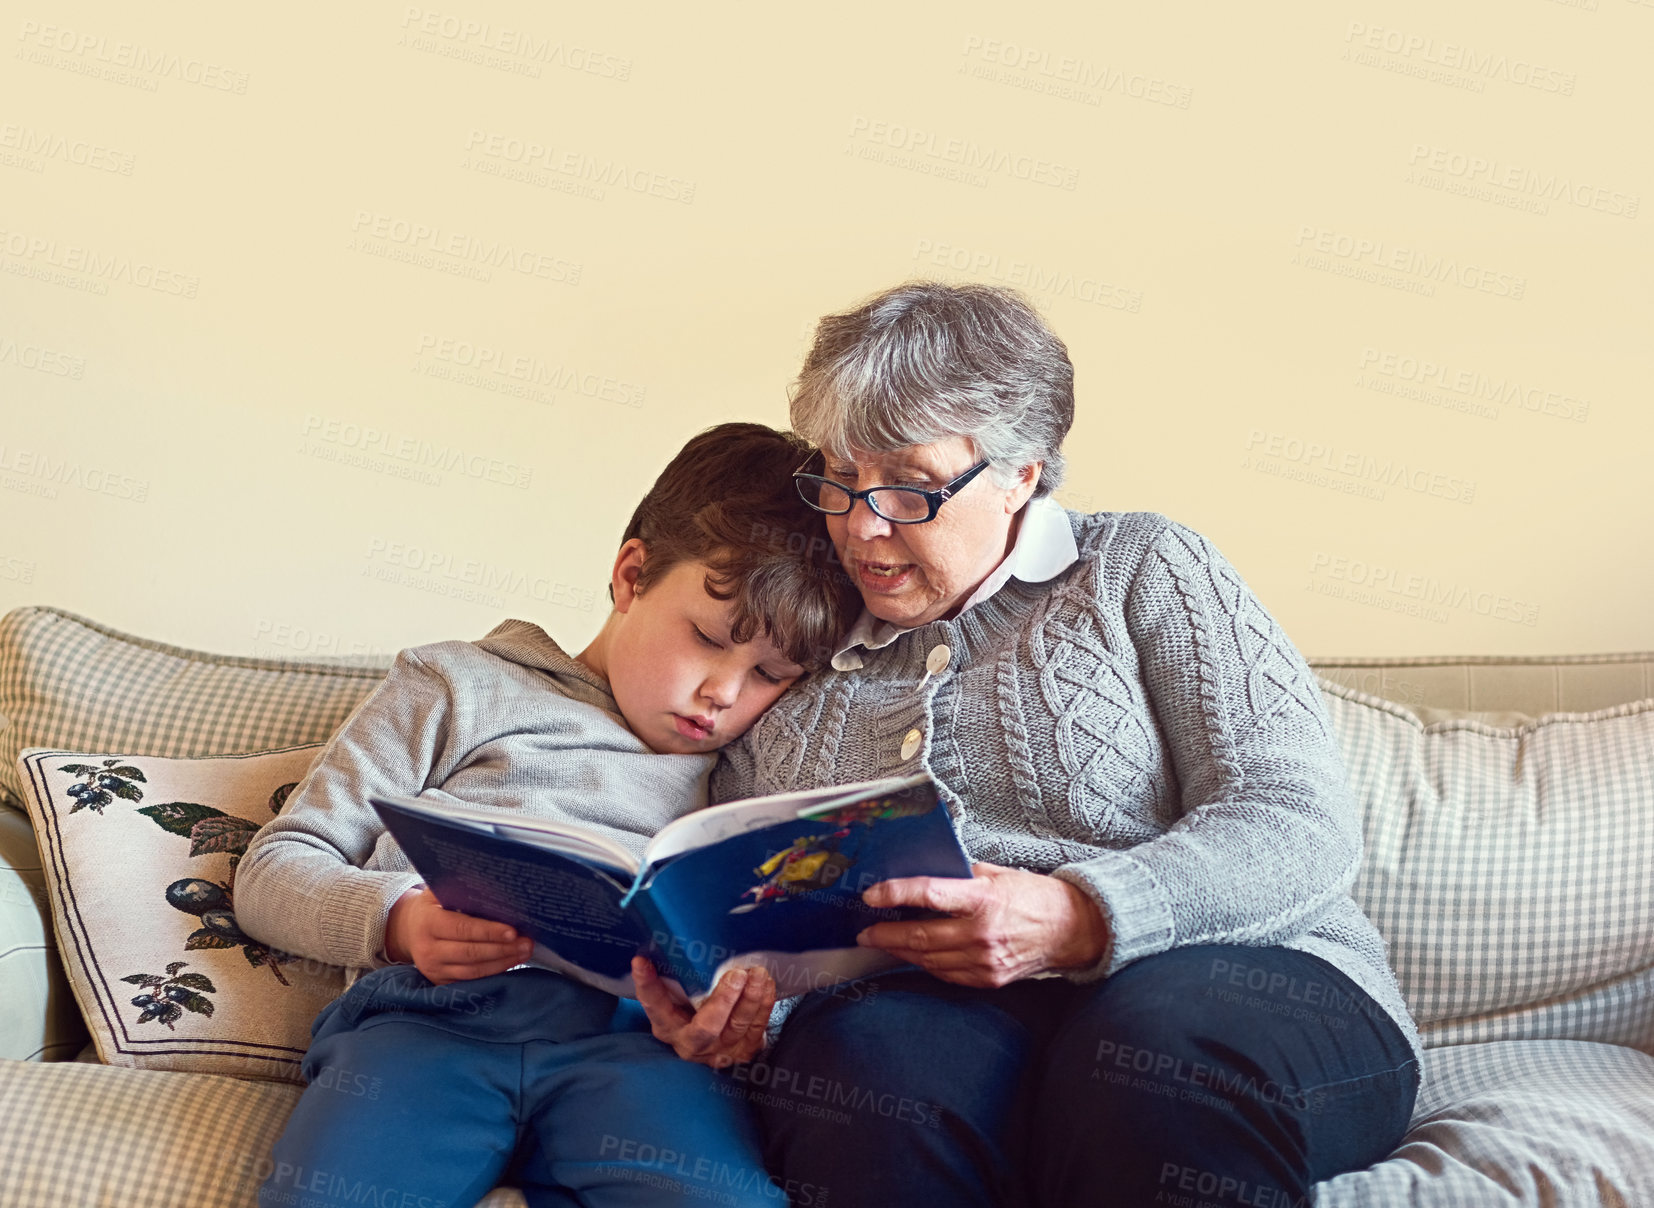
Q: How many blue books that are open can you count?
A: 1